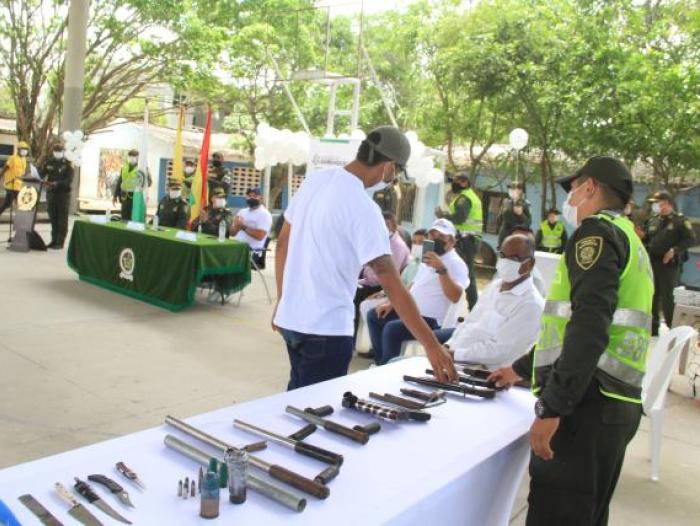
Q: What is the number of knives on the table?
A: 5